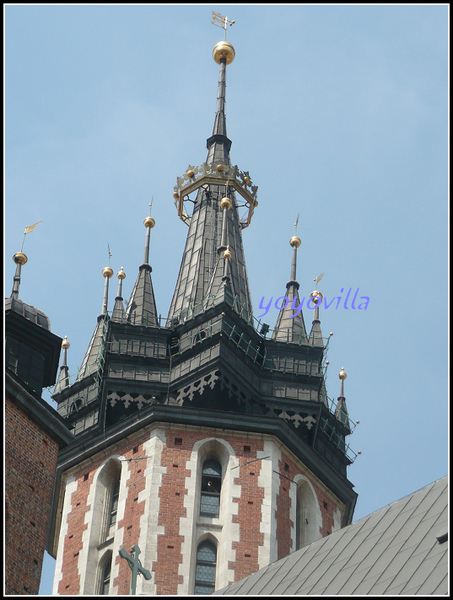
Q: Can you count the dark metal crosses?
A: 1